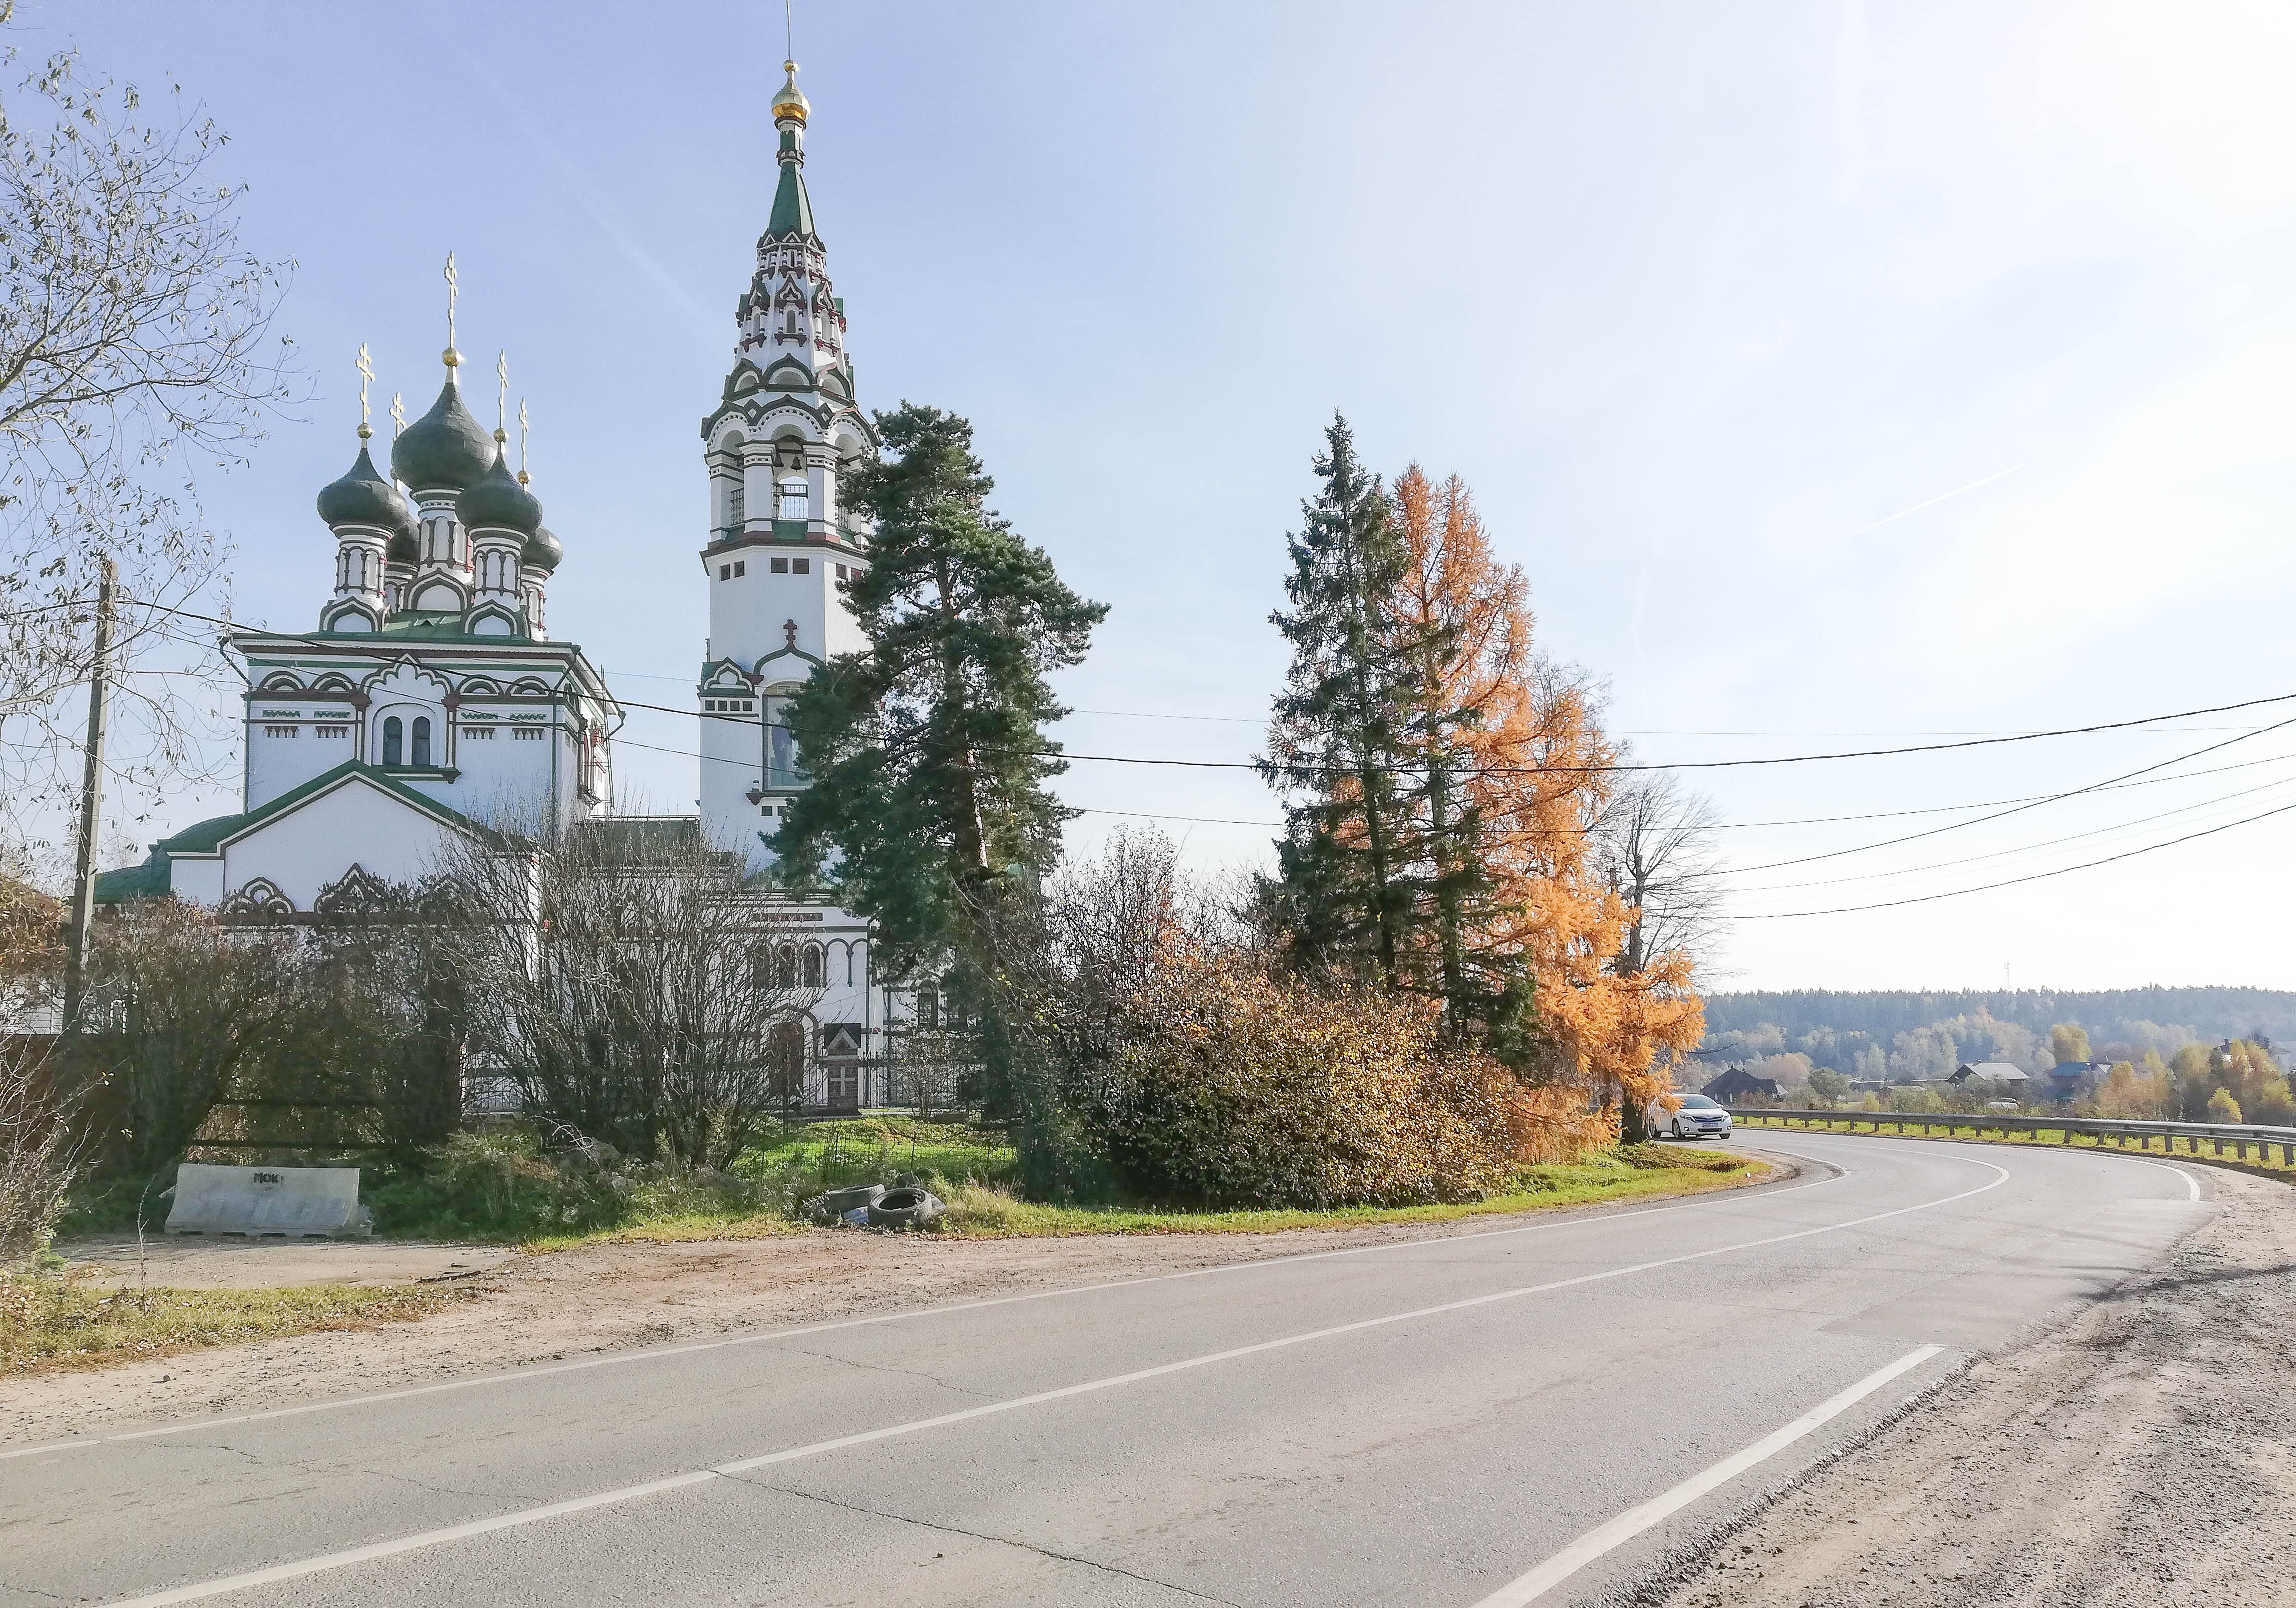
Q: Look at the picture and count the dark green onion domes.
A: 5